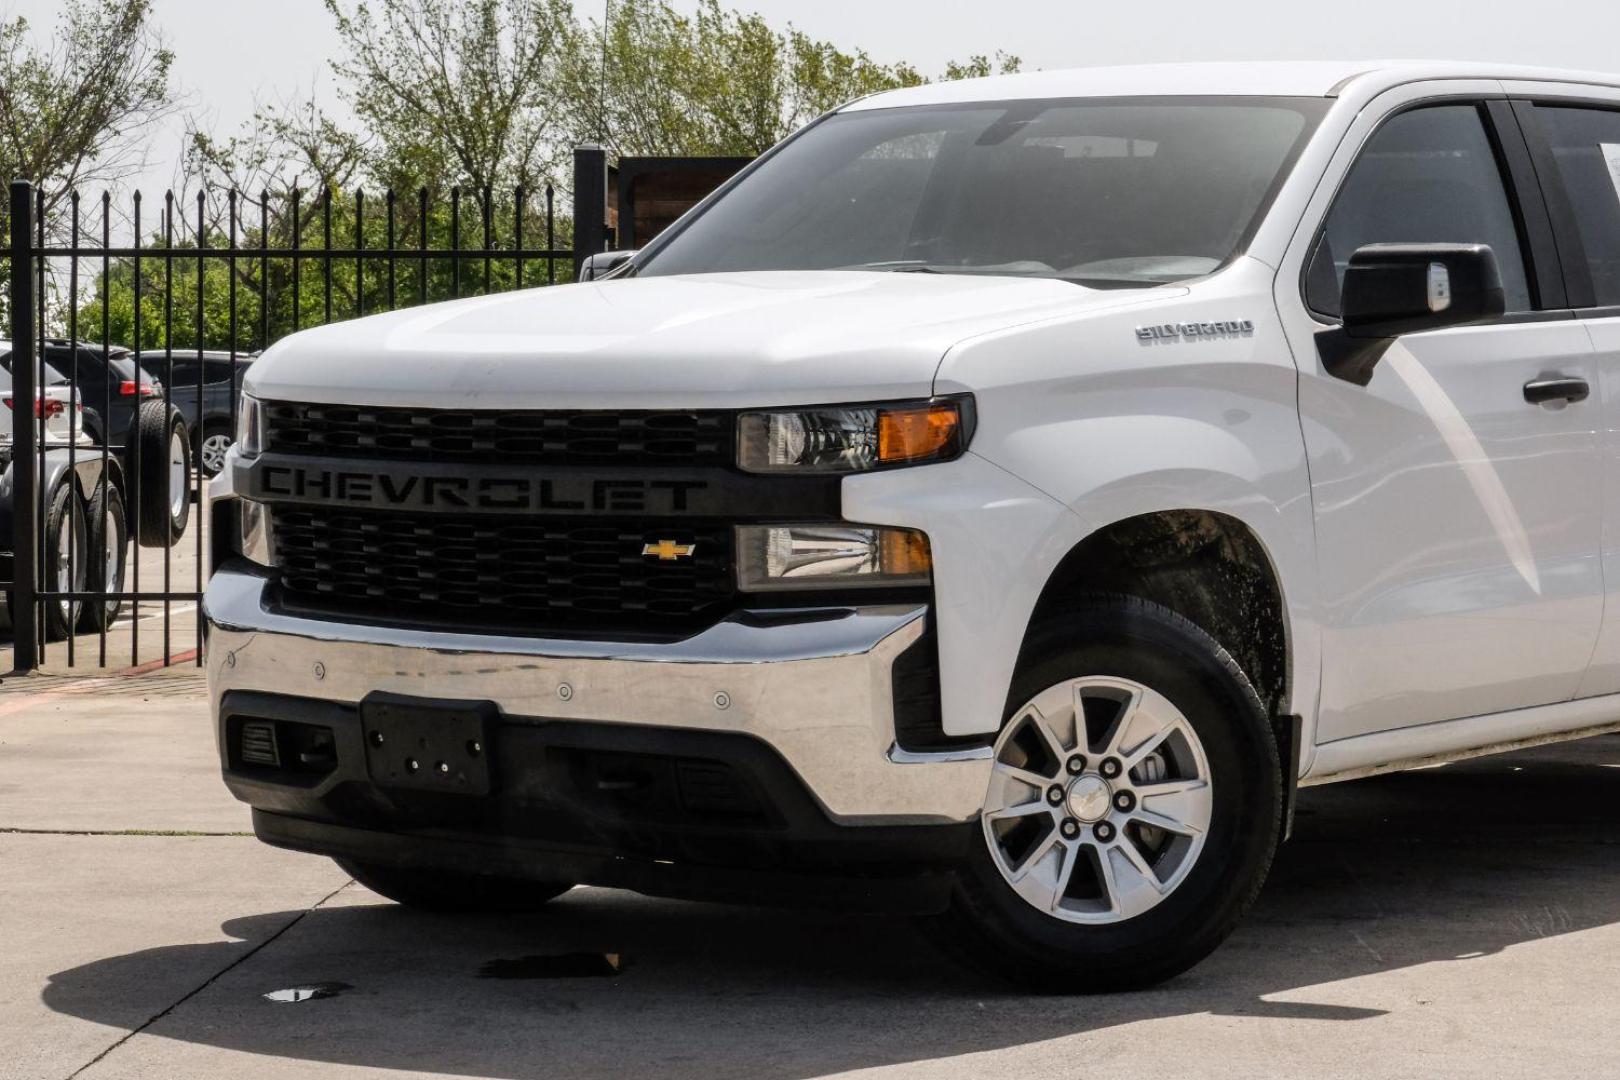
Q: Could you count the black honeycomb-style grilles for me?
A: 2